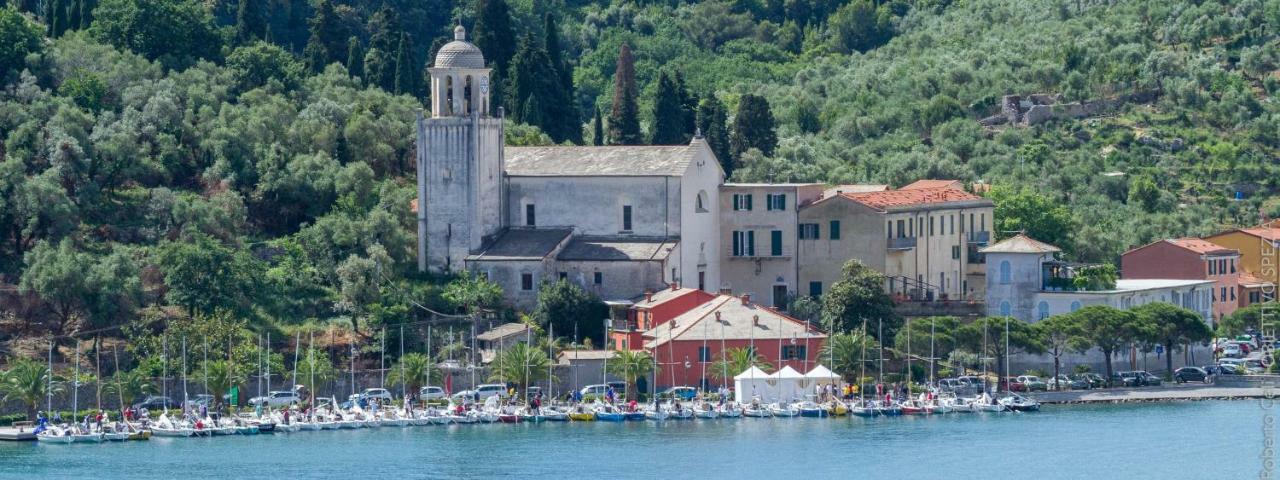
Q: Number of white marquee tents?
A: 3